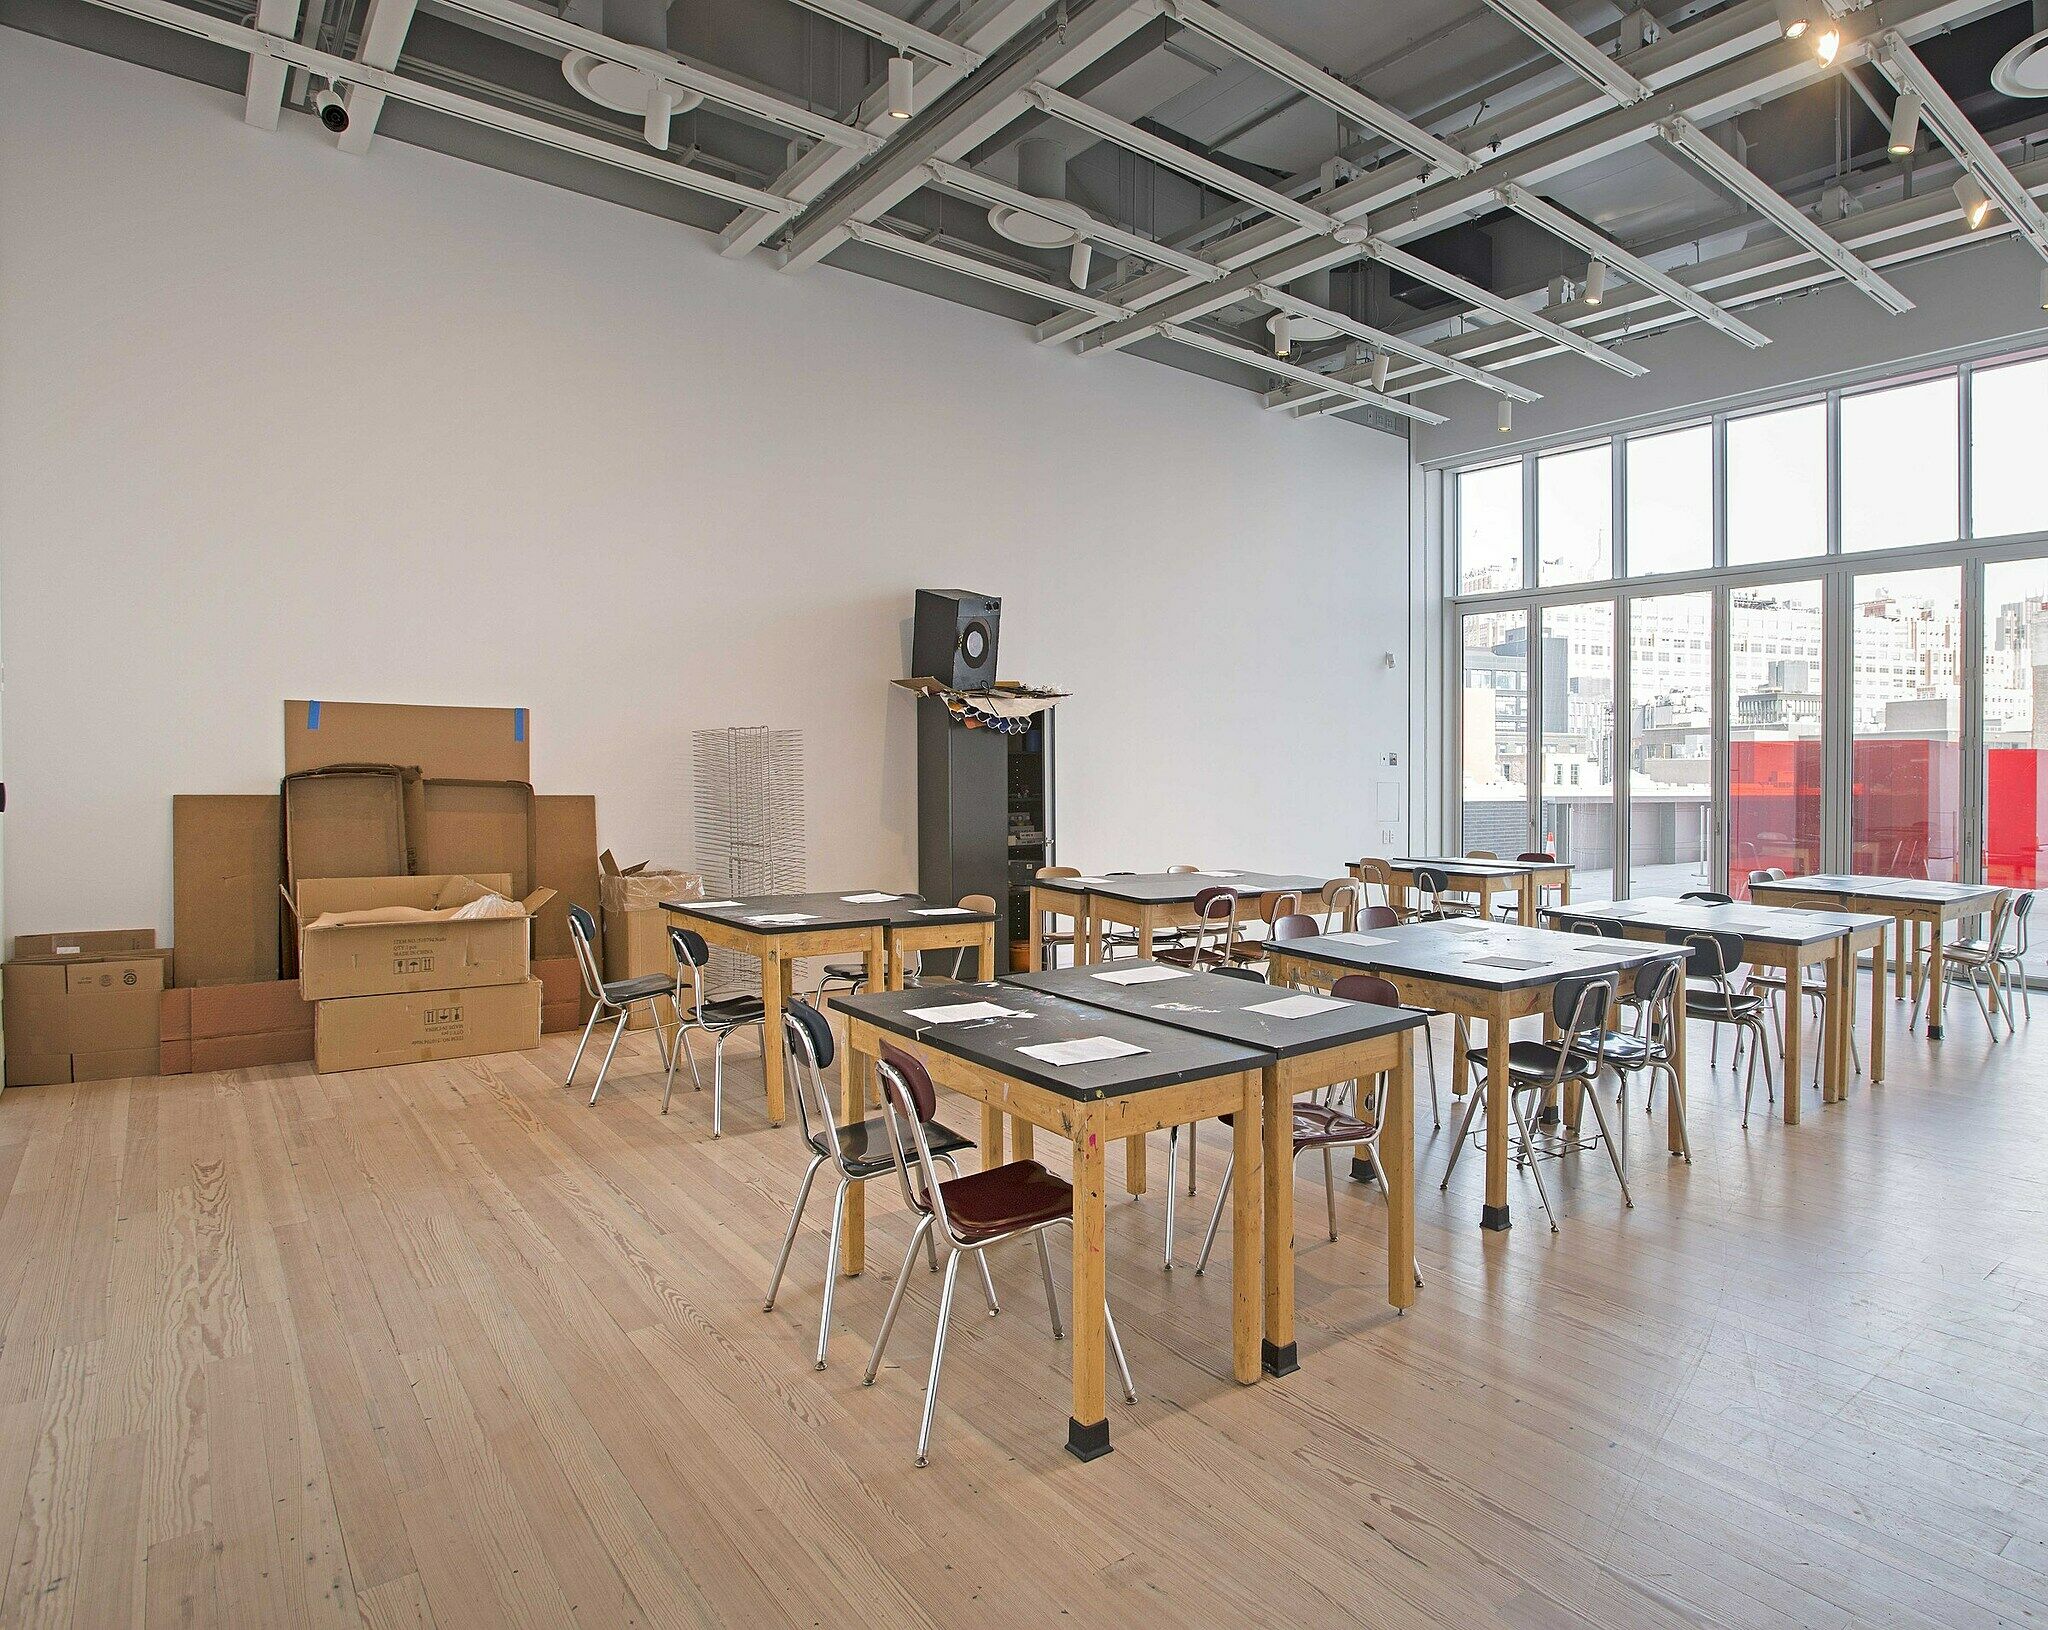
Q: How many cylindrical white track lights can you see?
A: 13